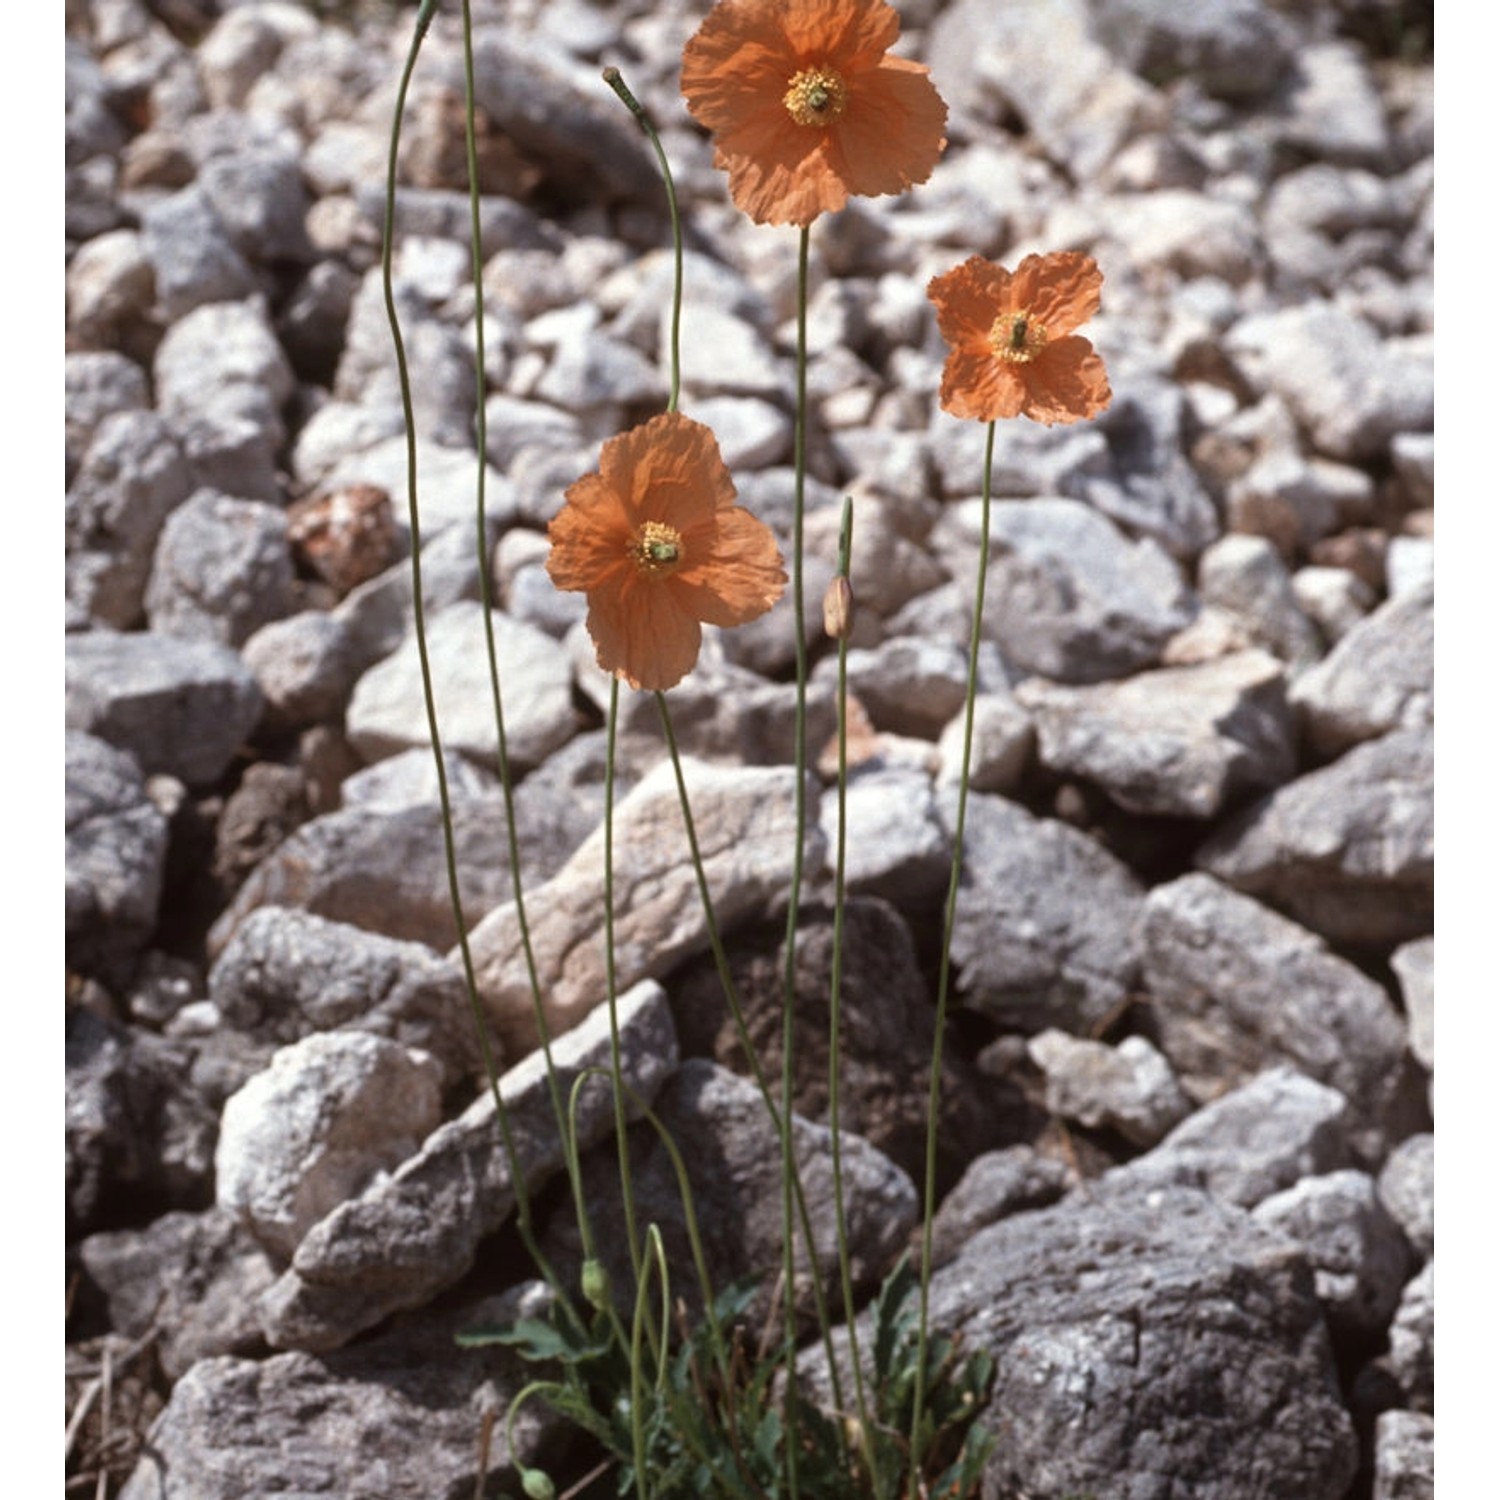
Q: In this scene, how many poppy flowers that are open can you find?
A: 3